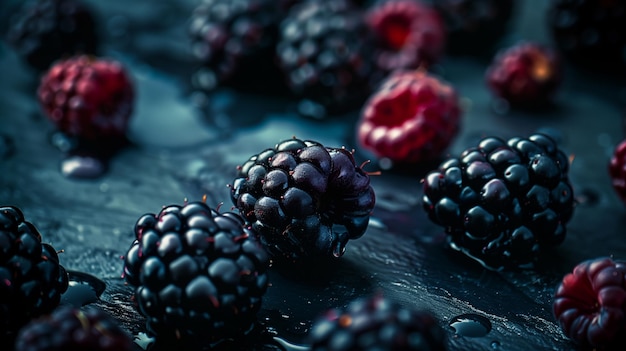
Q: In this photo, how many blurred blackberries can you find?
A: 7